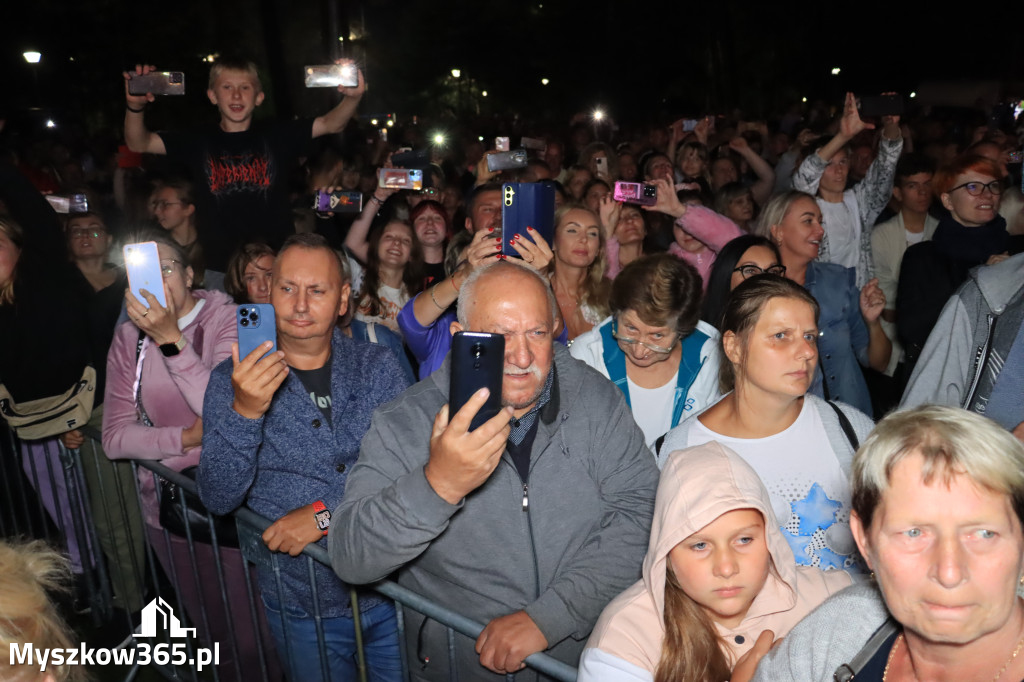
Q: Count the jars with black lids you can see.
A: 0